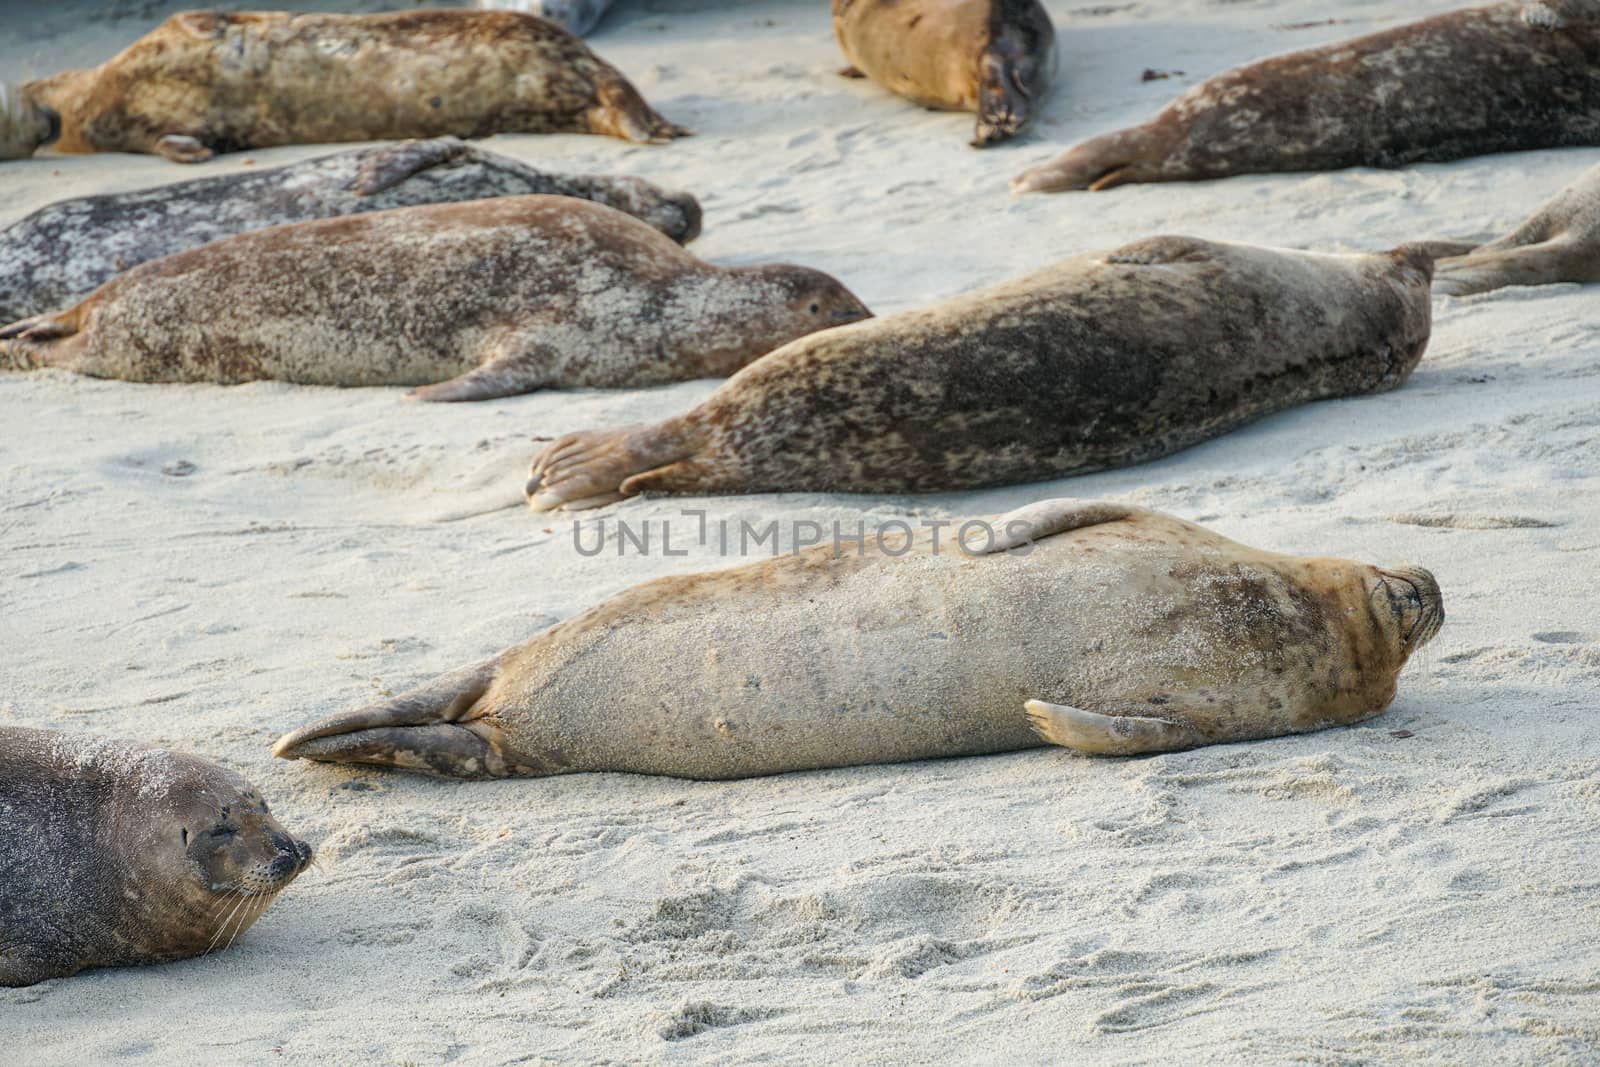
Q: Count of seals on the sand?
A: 11